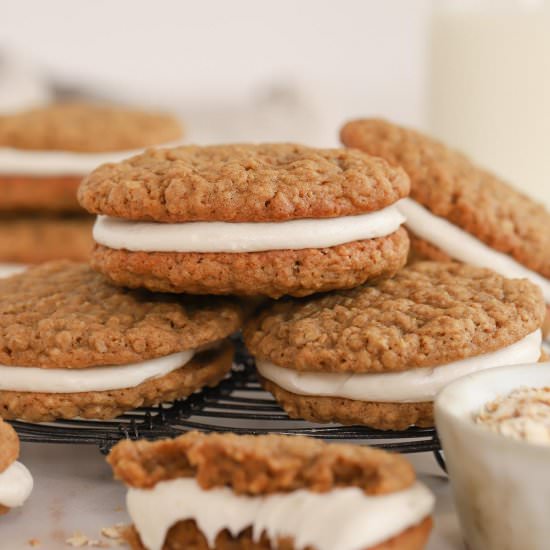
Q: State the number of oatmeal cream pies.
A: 8